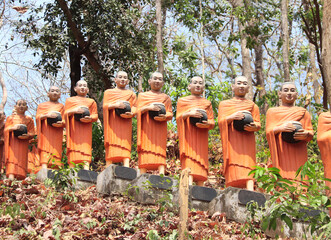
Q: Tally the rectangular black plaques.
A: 7